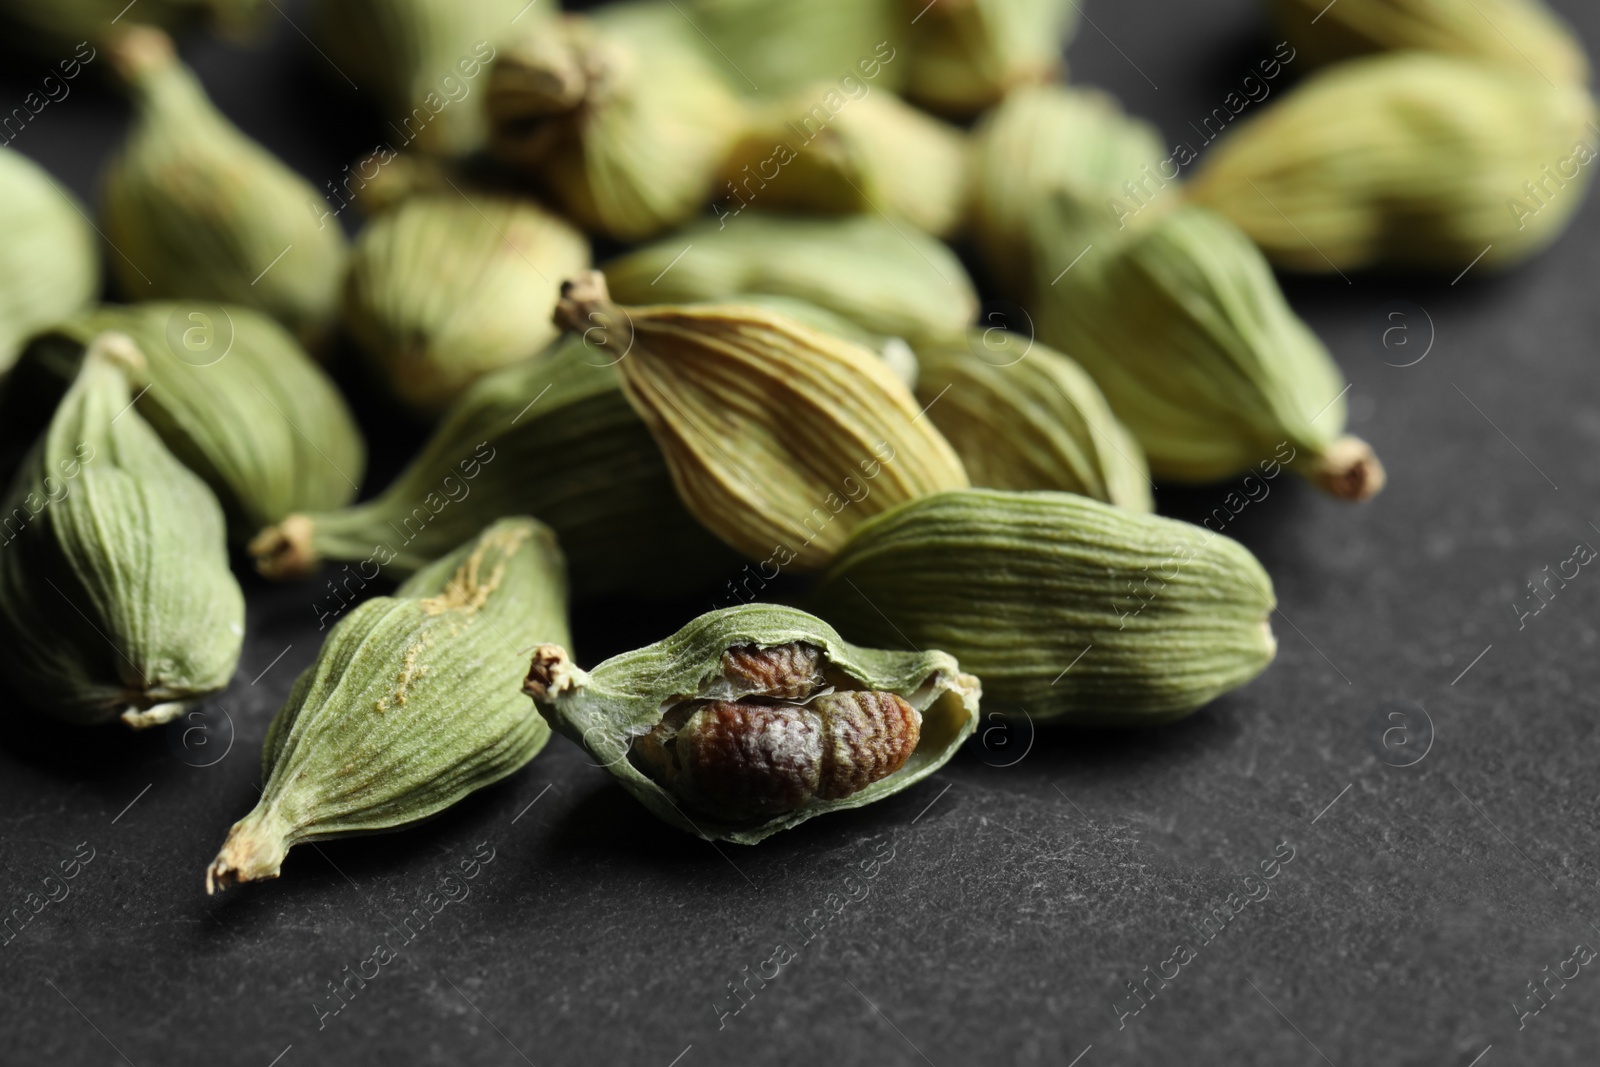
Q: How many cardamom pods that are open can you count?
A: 1